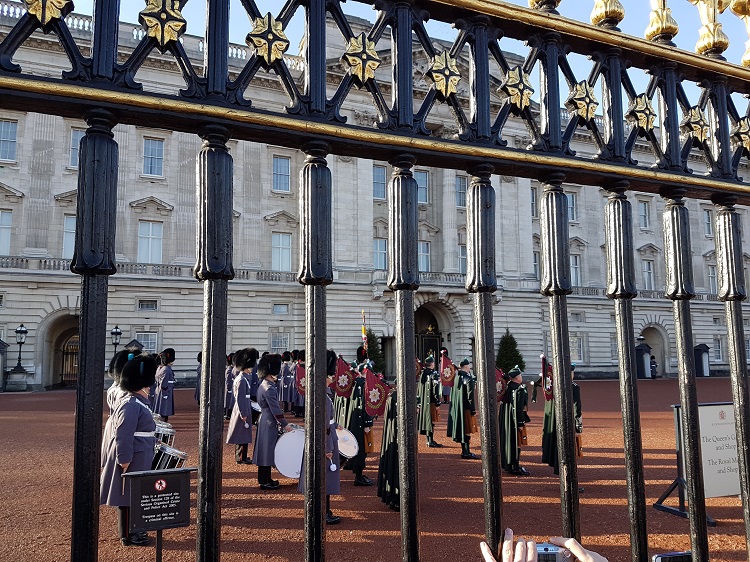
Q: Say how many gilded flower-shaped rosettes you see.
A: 10